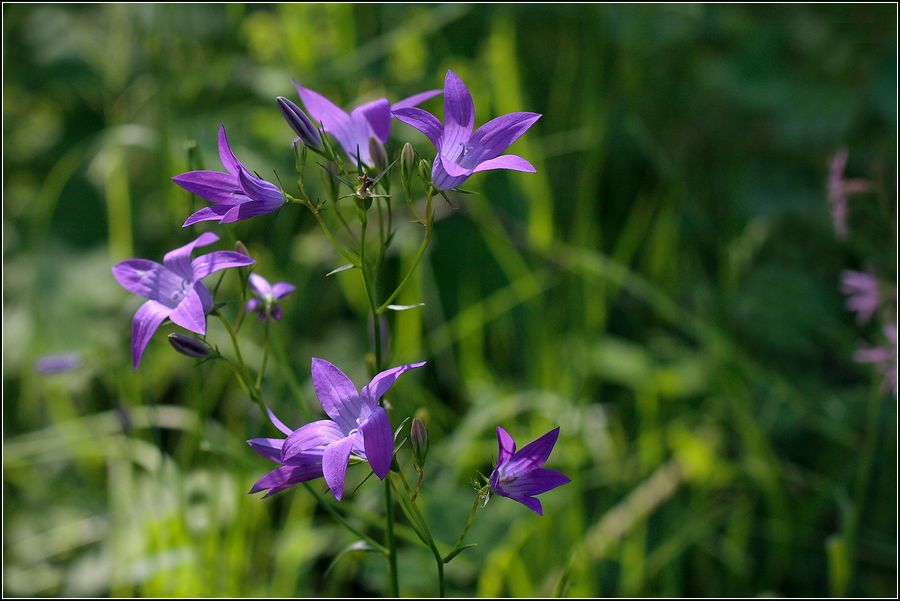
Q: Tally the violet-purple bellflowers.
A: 8